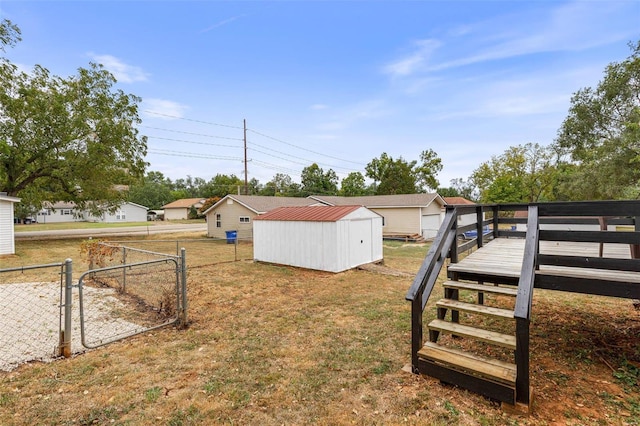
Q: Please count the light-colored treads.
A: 4